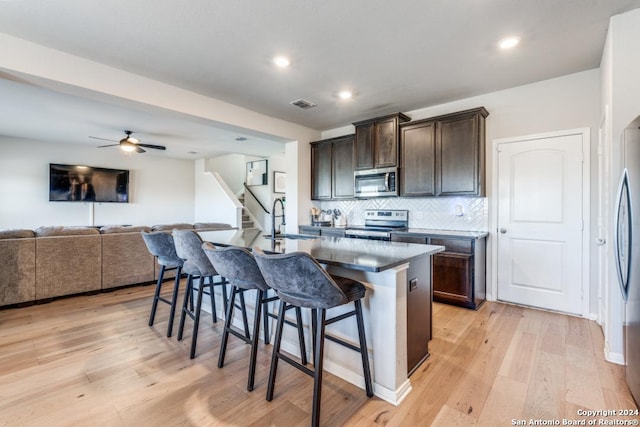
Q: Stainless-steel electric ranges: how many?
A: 1